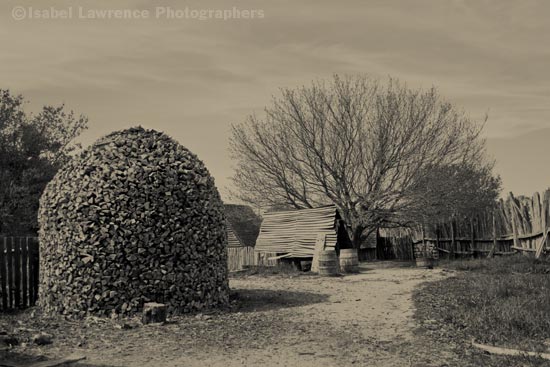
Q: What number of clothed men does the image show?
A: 0